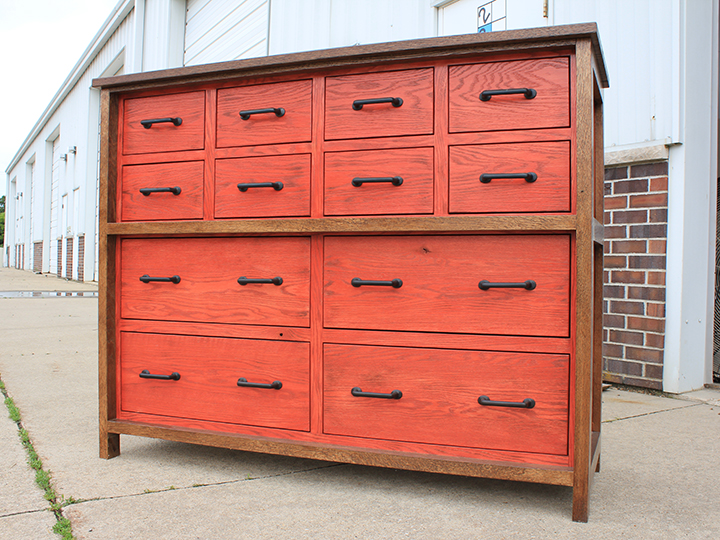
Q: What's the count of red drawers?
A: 12